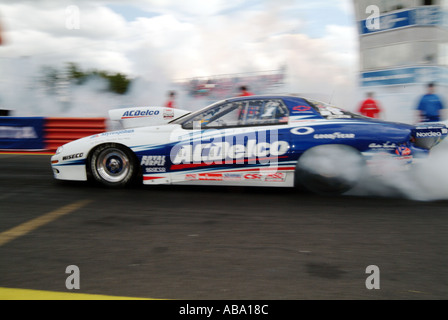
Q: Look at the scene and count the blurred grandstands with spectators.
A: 1